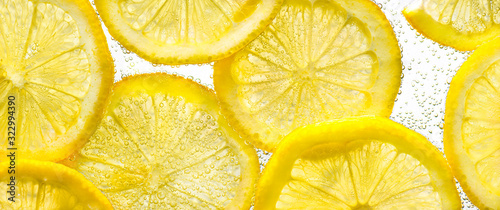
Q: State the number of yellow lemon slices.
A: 8